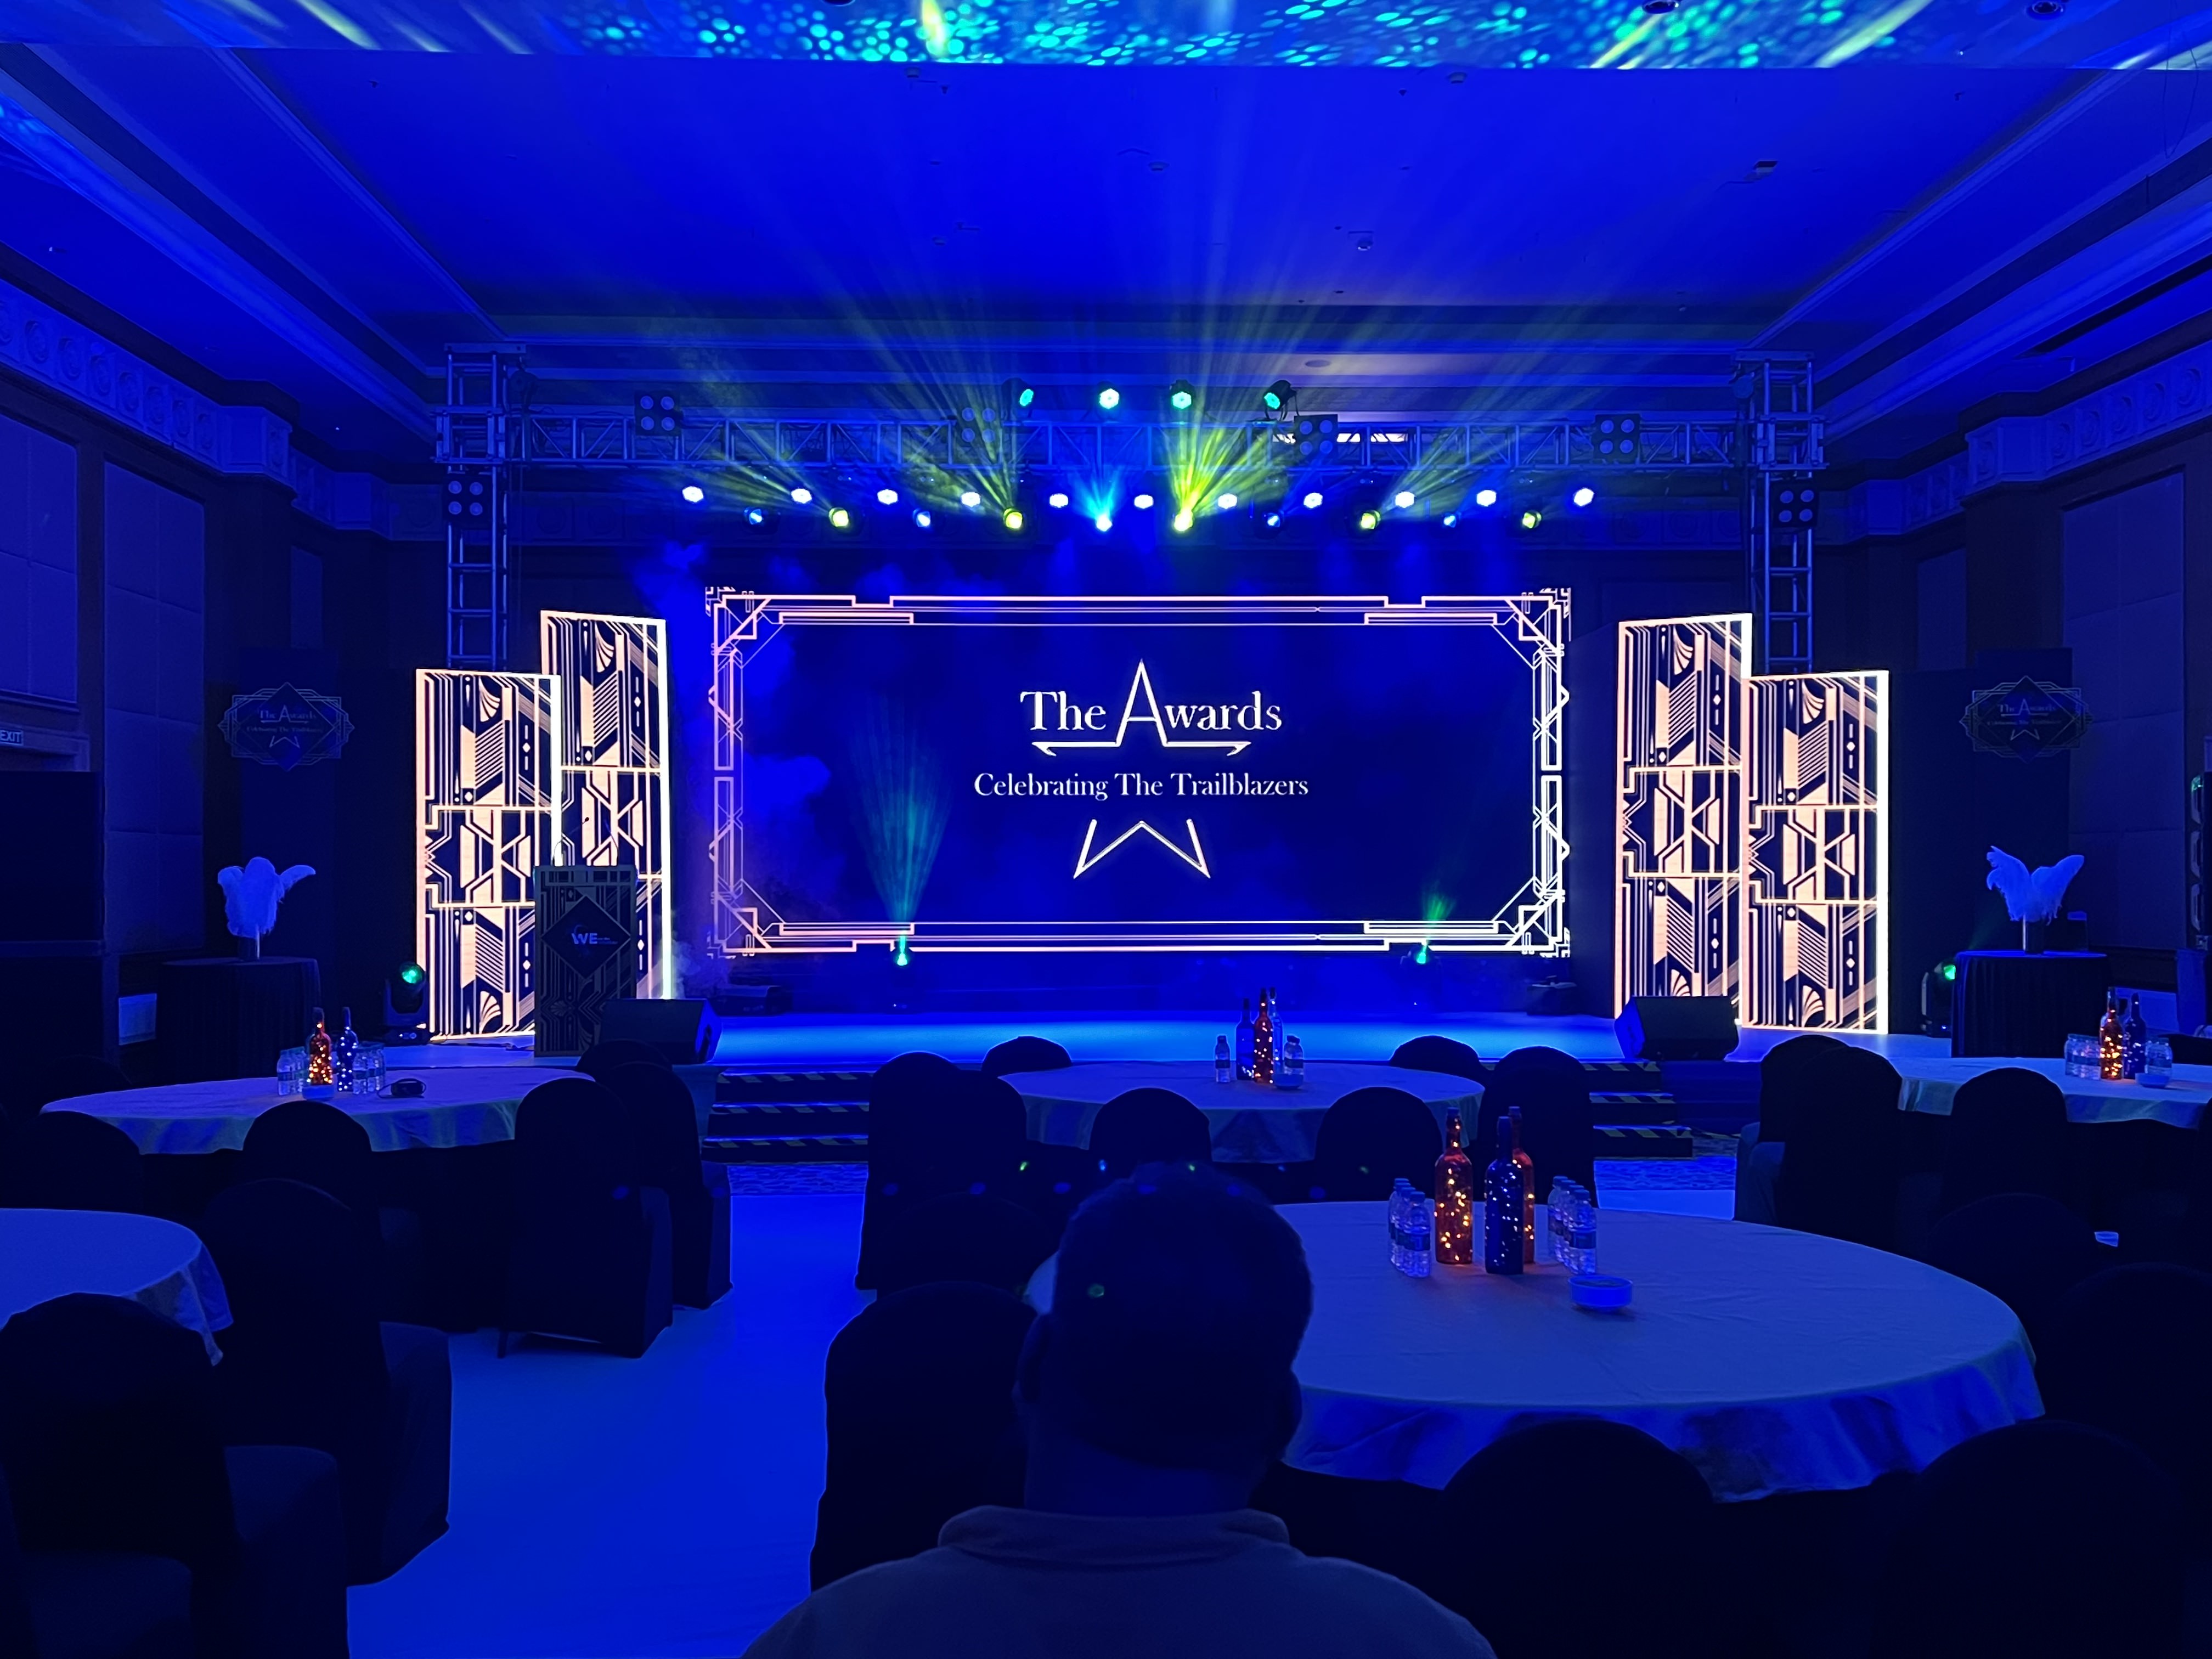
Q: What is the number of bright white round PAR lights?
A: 11